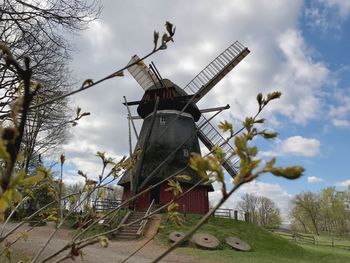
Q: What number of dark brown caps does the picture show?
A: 1